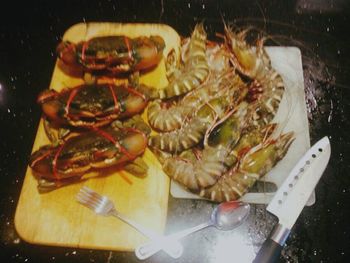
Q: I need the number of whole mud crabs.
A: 3